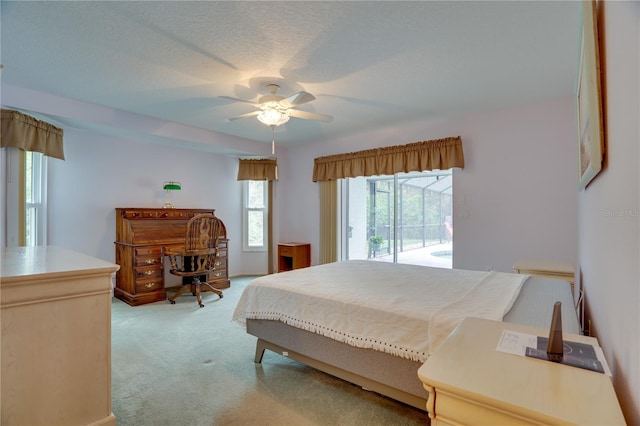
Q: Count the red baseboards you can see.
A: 0